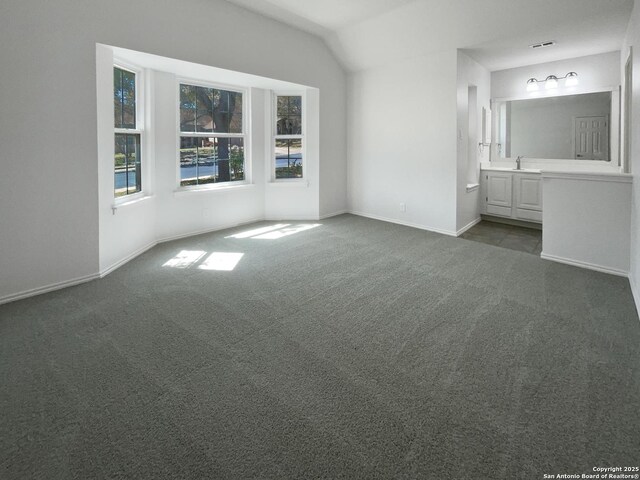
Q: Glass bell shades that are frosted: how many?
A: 3